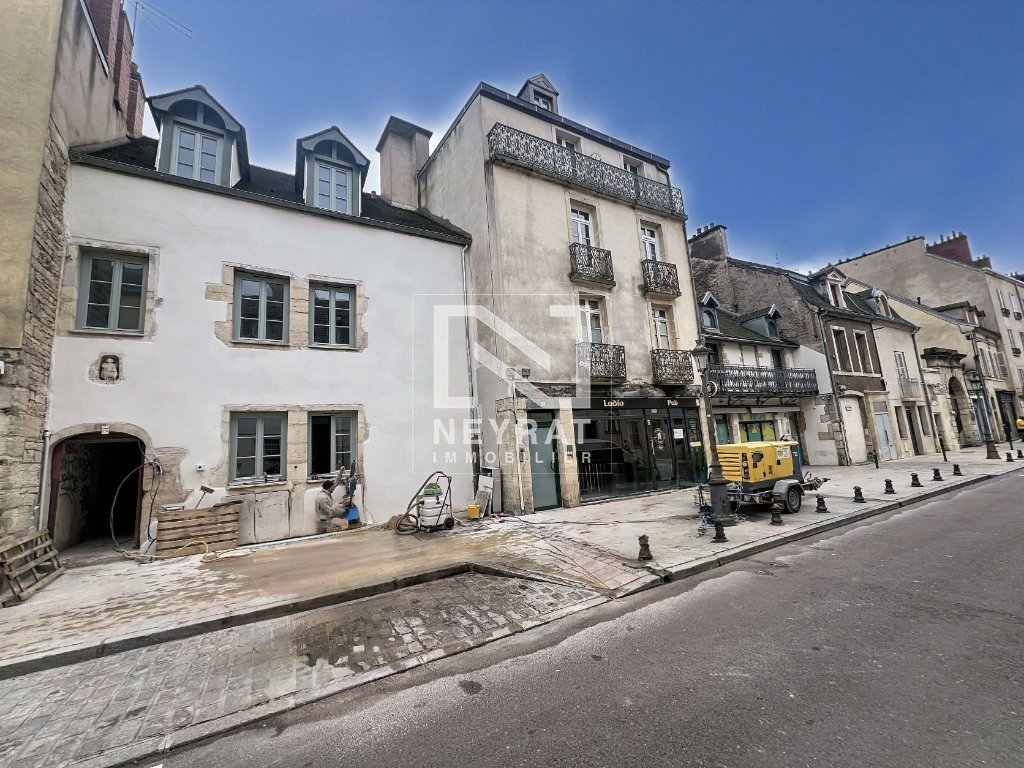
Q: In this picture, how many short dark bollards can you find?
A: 11